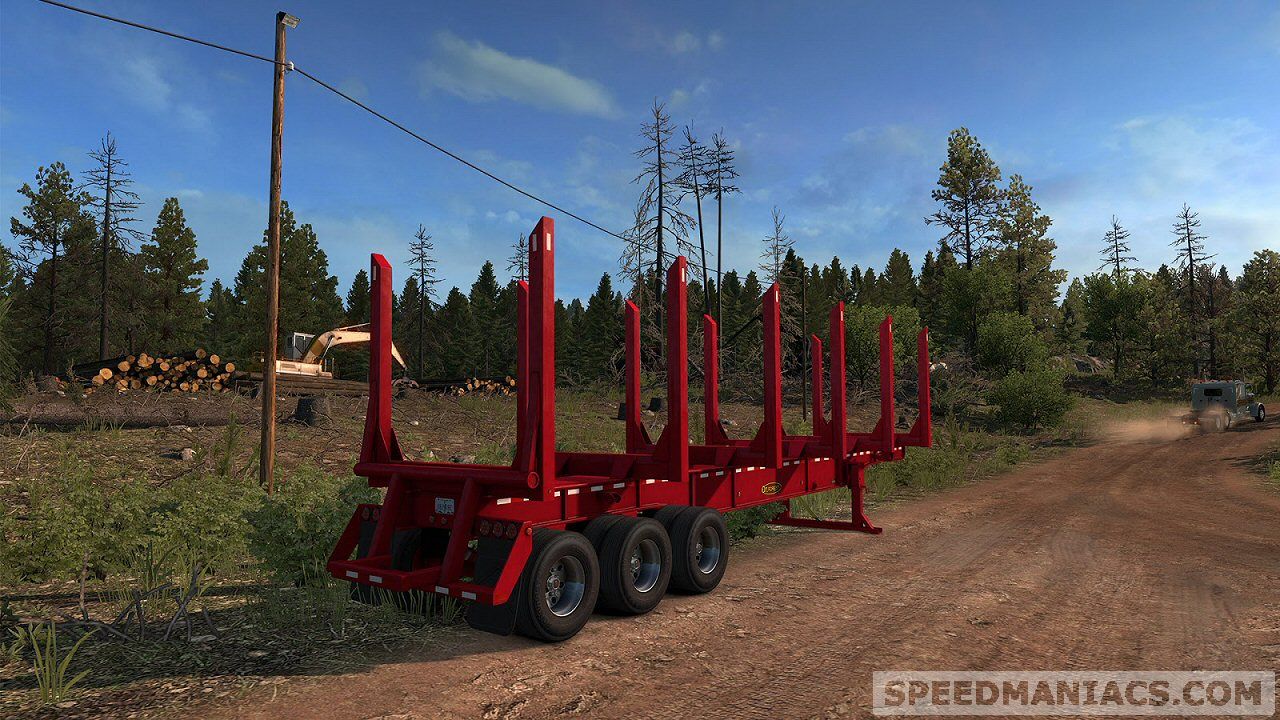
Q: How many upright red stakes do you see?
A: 11